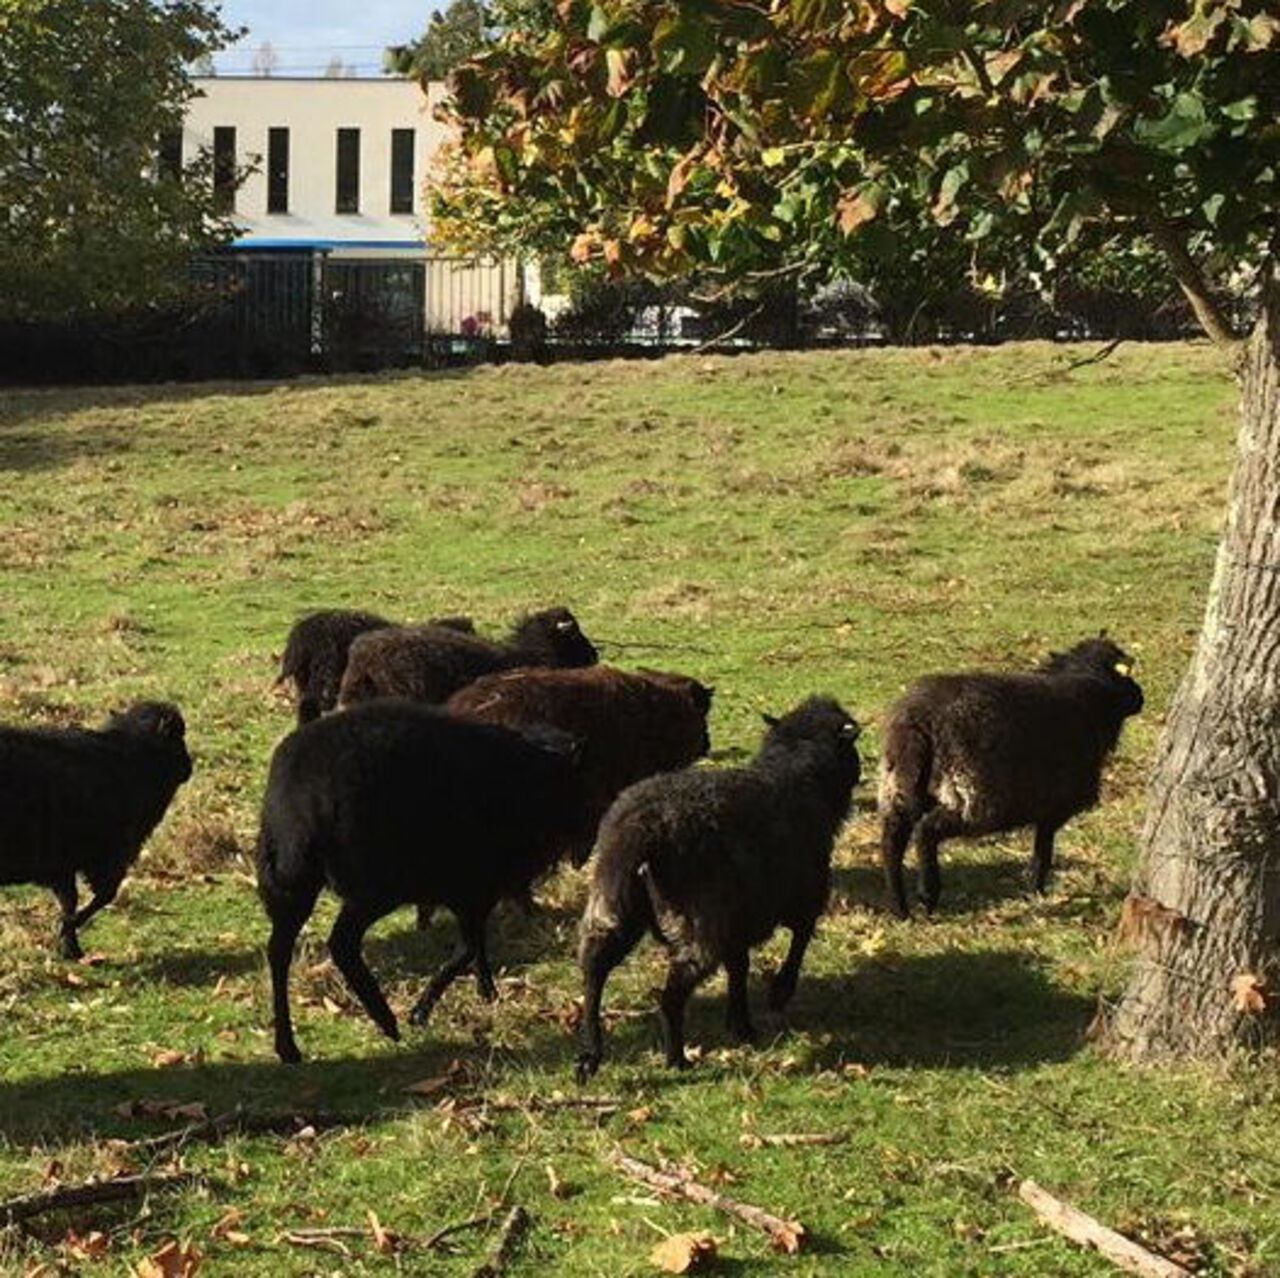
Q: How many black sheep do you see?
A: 7